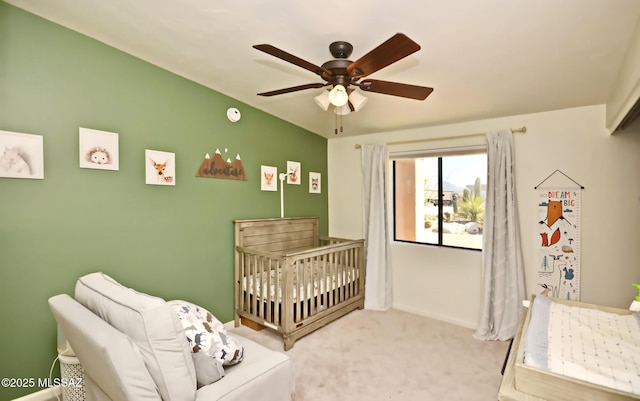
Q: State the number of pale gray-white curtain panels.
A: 2